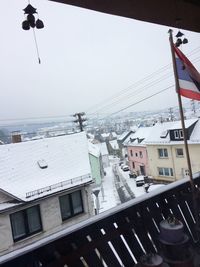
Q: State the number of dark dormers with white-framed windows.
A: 1